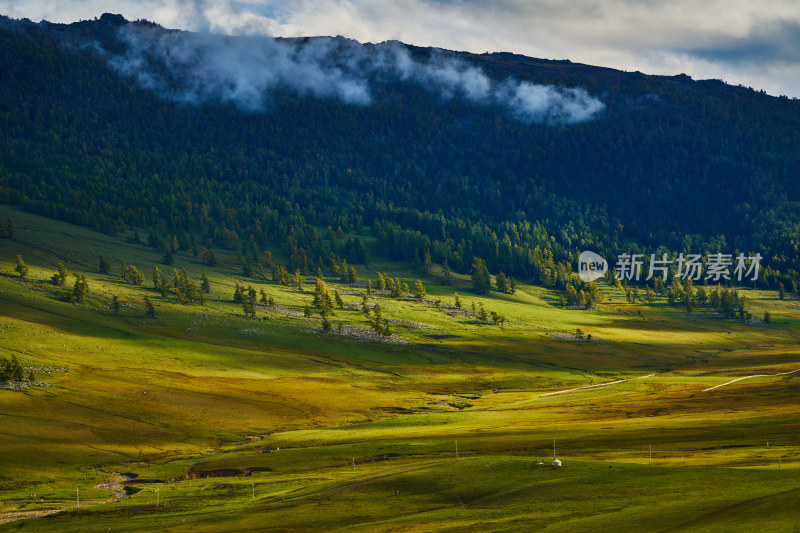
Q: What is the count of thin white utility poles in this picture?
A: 8